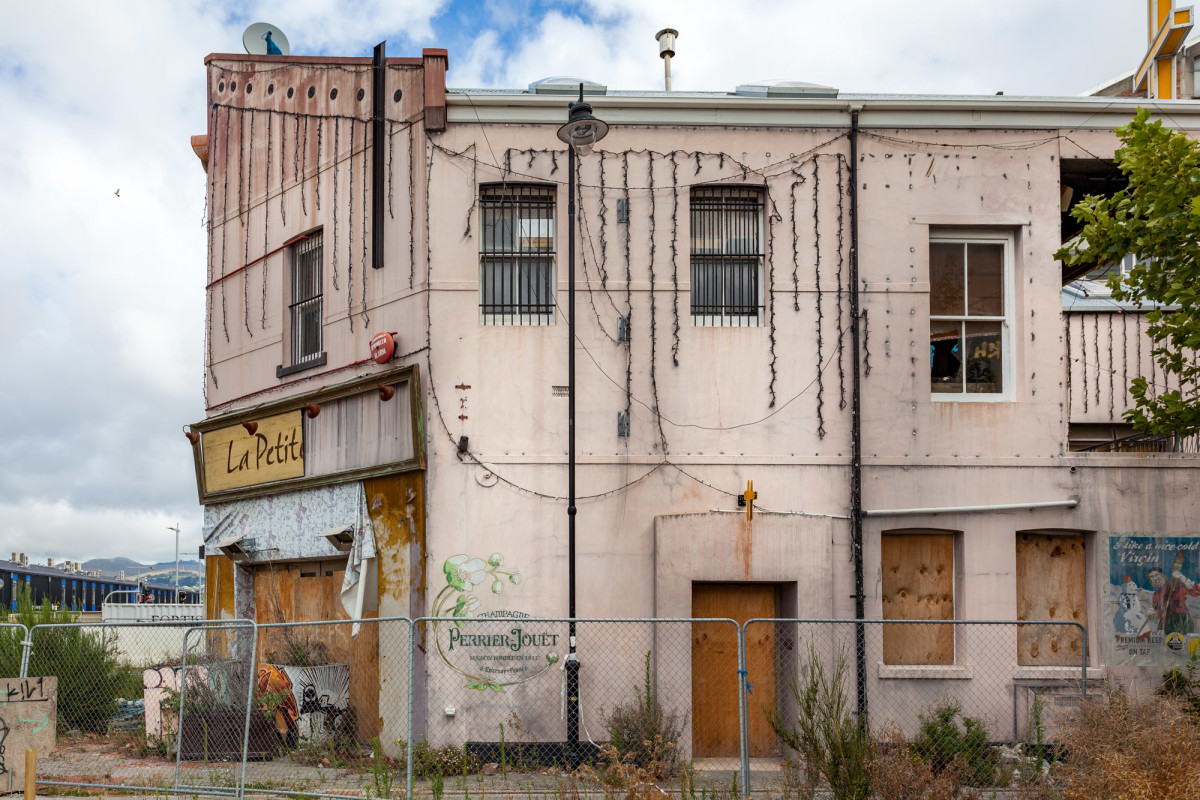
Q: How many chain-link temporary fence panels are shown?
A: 5